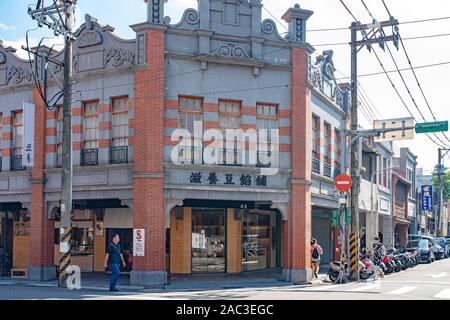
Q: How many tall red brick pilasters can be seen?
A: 3